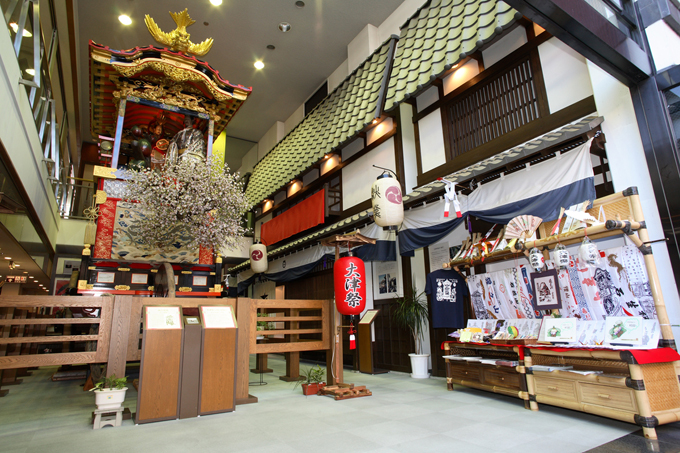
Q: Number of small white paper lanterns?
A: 3